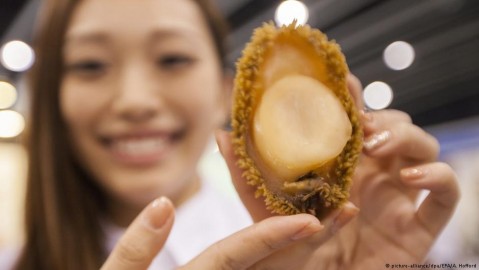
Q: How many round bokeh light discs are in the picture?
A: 6